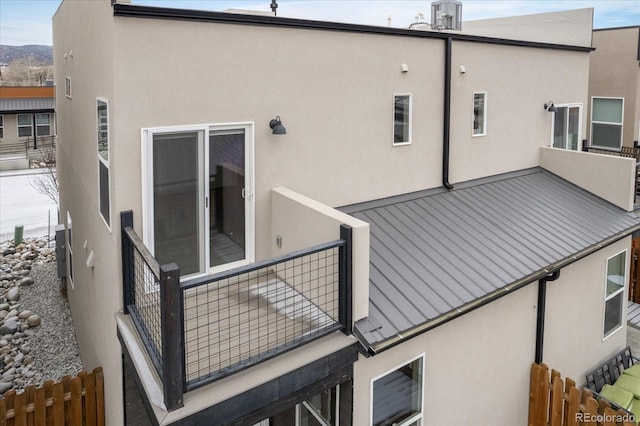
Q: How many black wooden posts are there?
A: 3